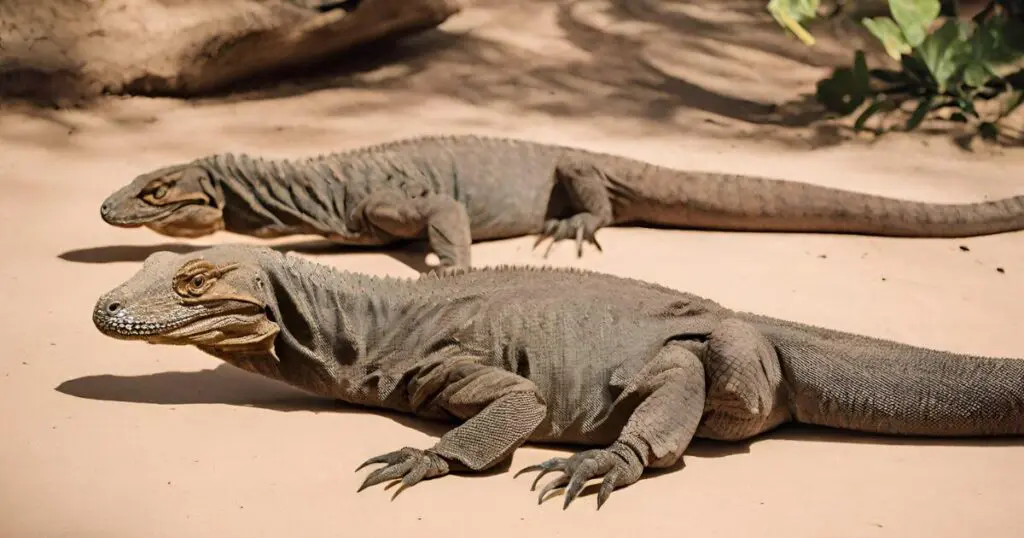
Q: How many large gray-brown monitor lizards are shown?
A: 2